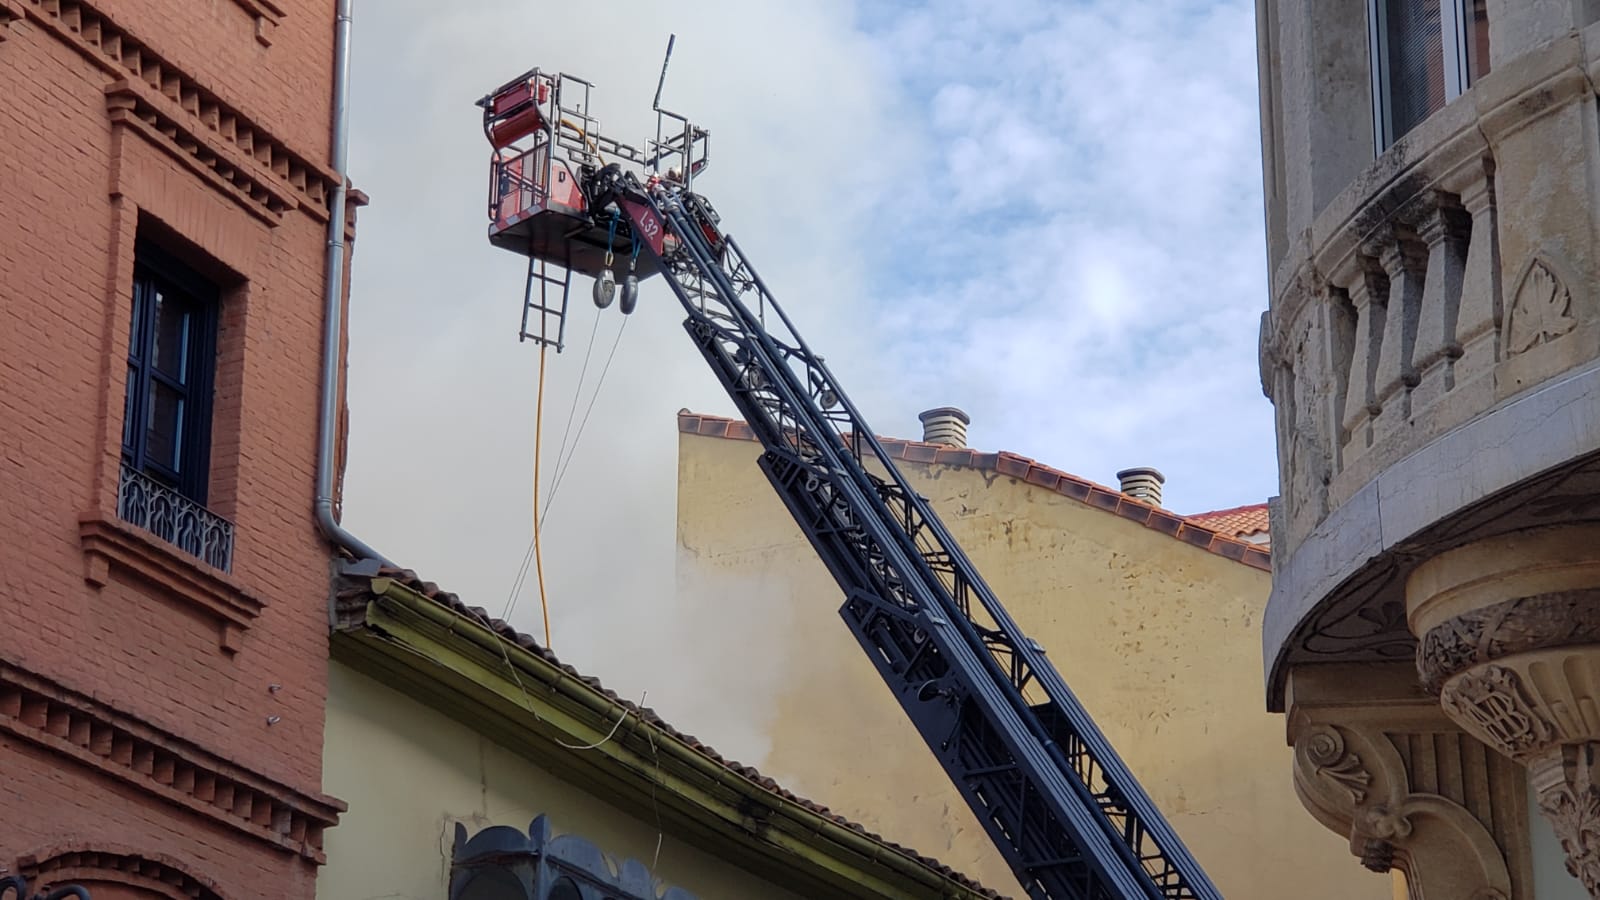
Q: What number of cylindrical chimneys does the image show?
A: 2